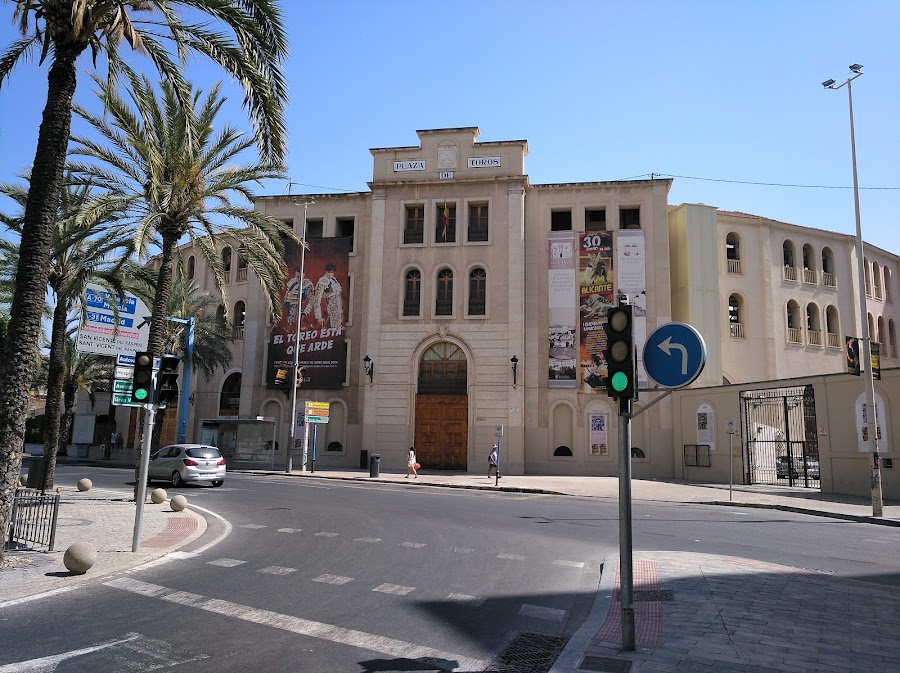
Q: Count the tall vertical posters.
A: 4